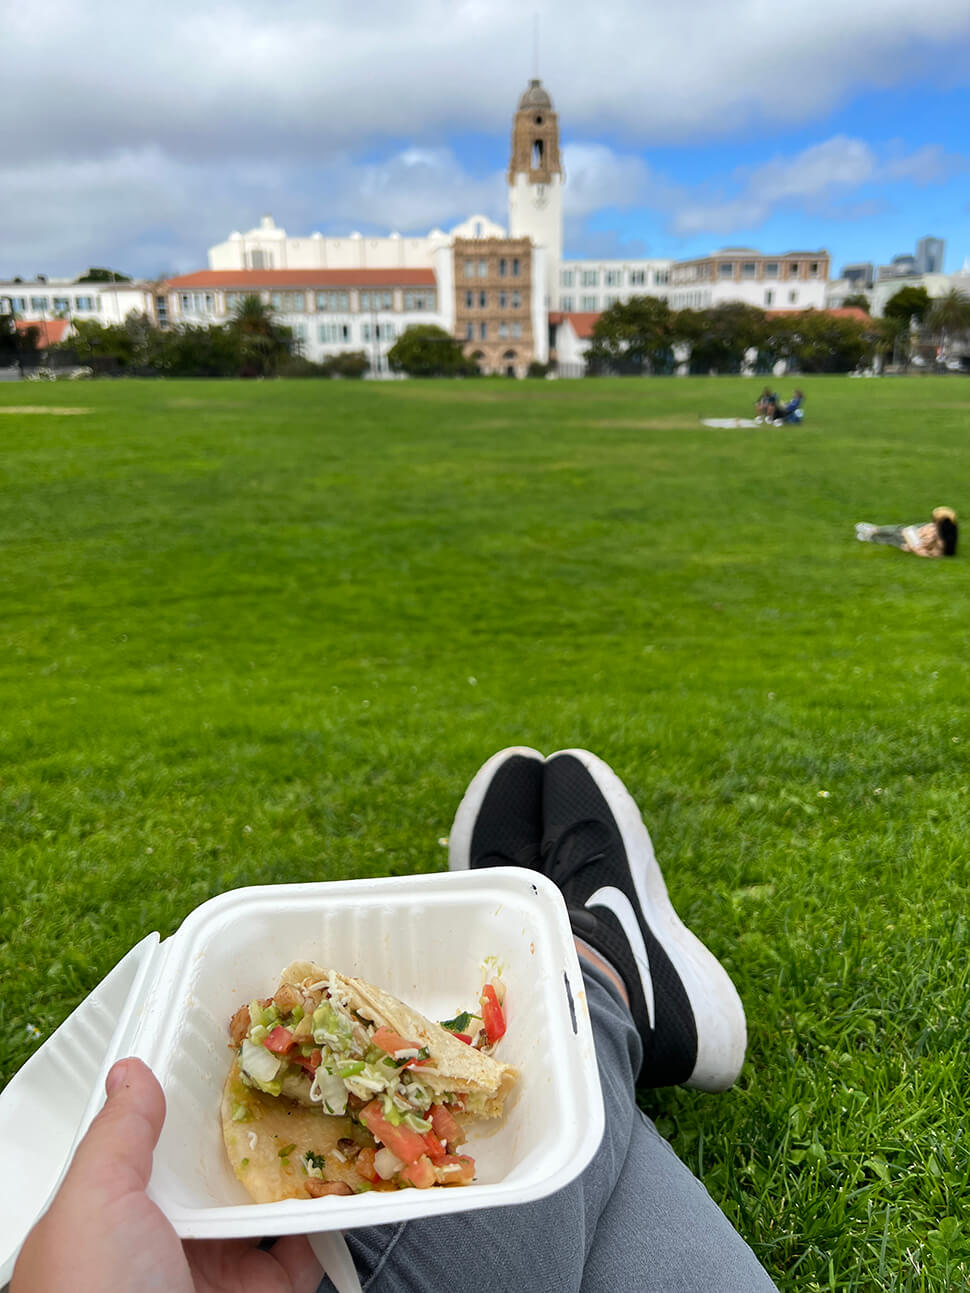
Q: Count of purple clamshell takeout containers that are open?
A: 0